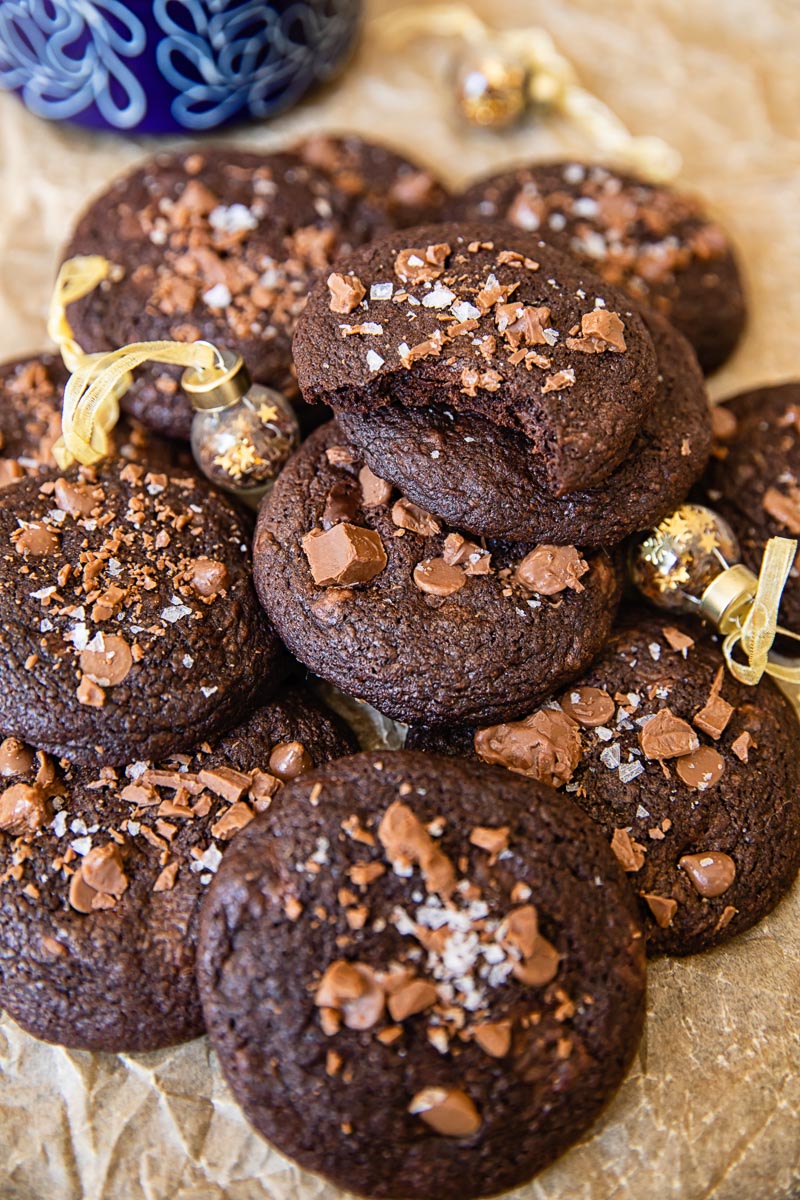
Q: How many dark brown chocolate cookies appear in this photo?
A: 12